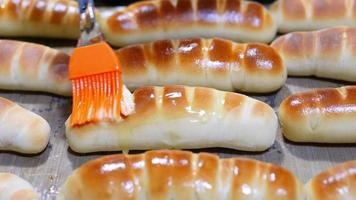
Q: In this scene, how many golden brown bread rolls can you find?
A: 12